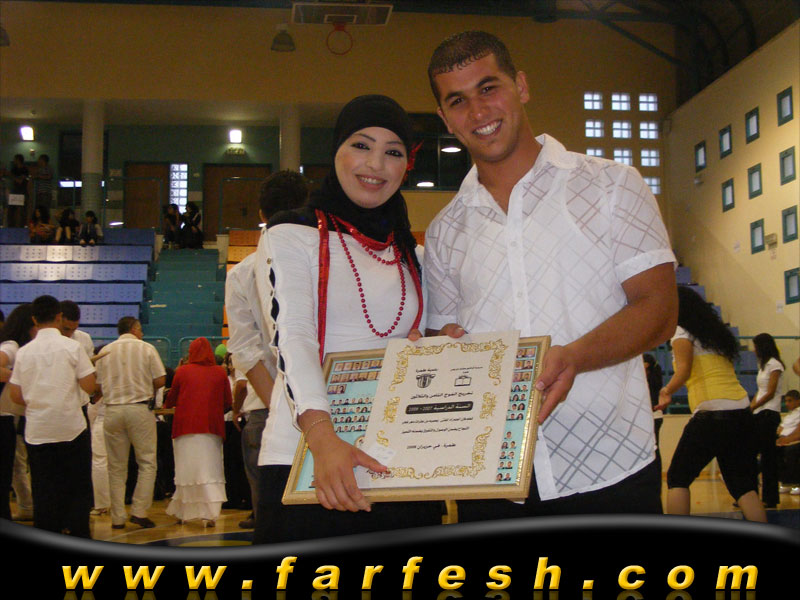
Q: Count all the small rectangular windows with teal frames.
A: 10